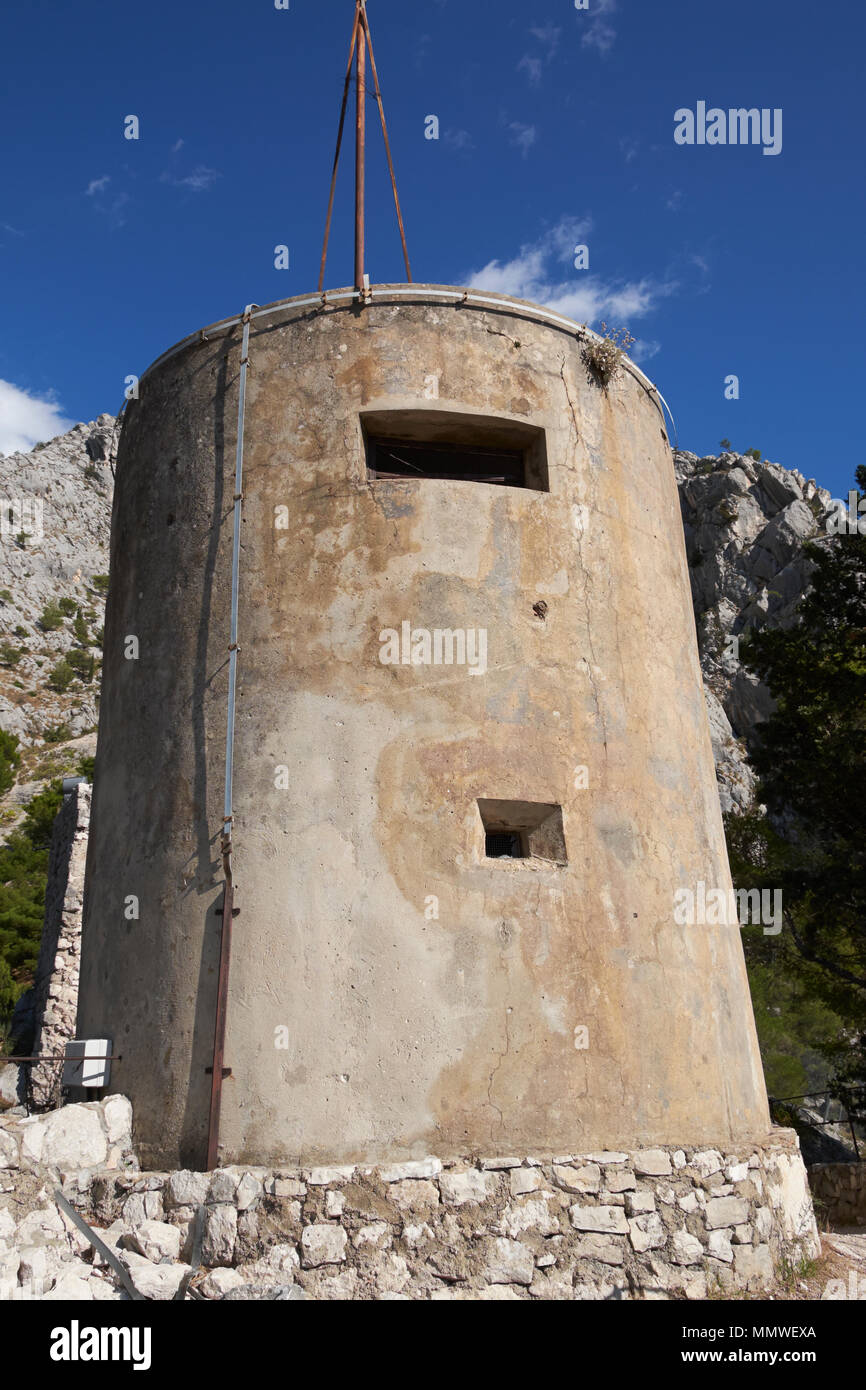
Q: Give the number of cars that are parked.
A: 0